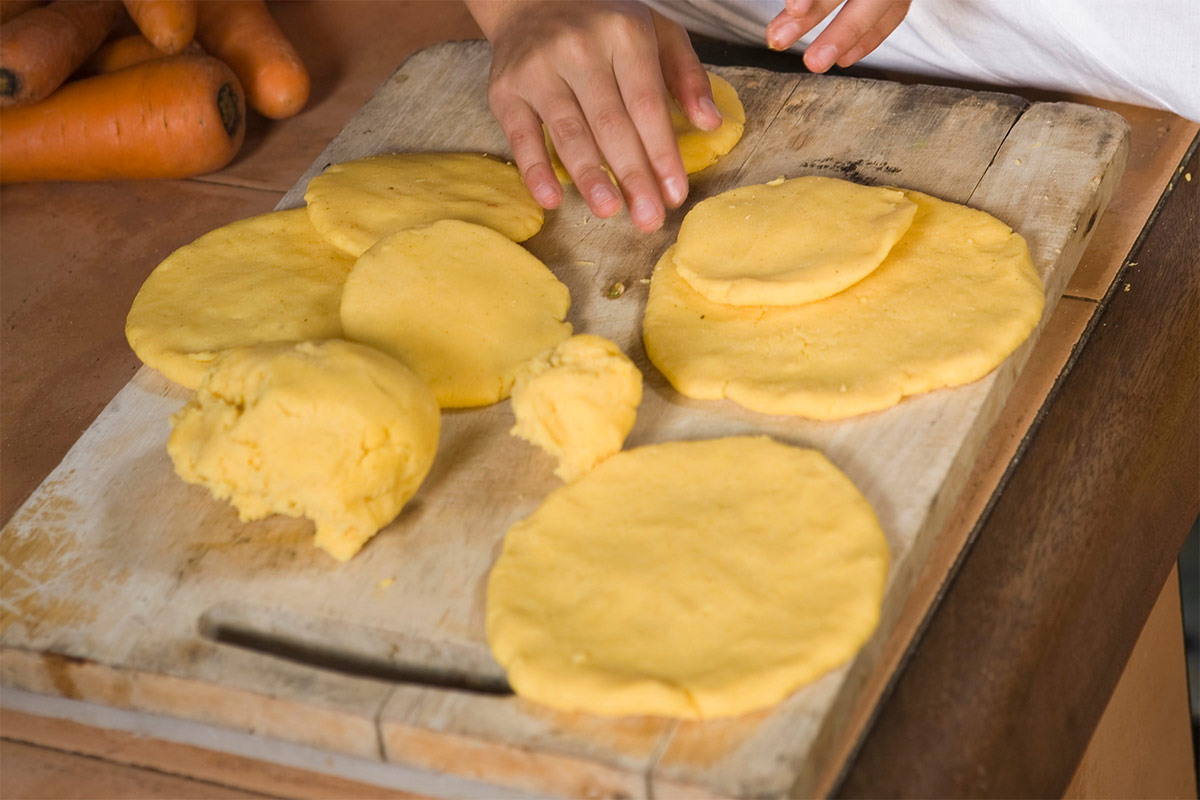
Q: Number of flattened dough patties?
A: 7